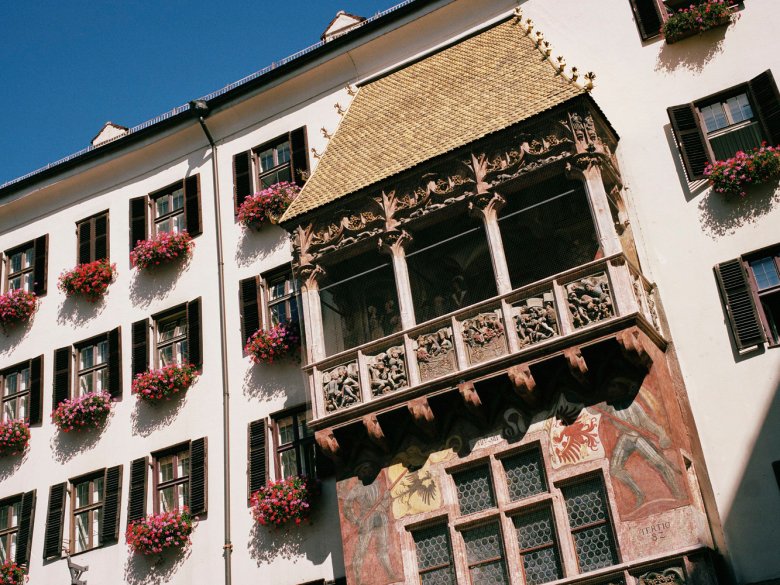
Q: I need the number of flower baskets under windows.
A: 13